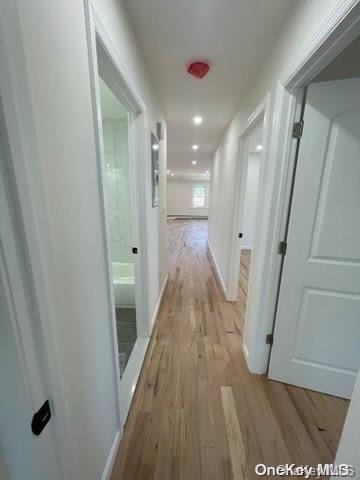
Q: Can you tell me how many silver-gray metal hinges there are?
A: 3